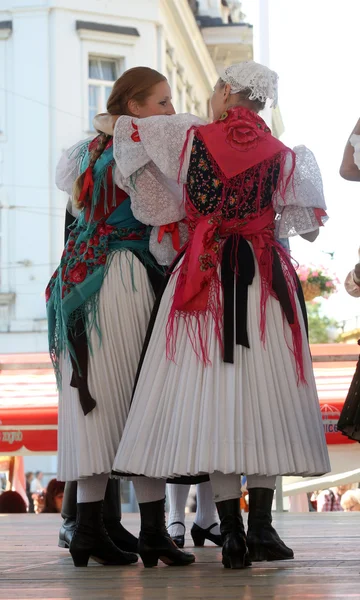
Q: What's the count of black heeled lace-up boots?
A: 4